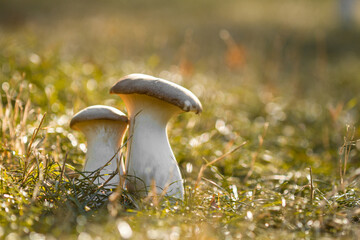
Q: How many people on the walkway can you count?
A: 0